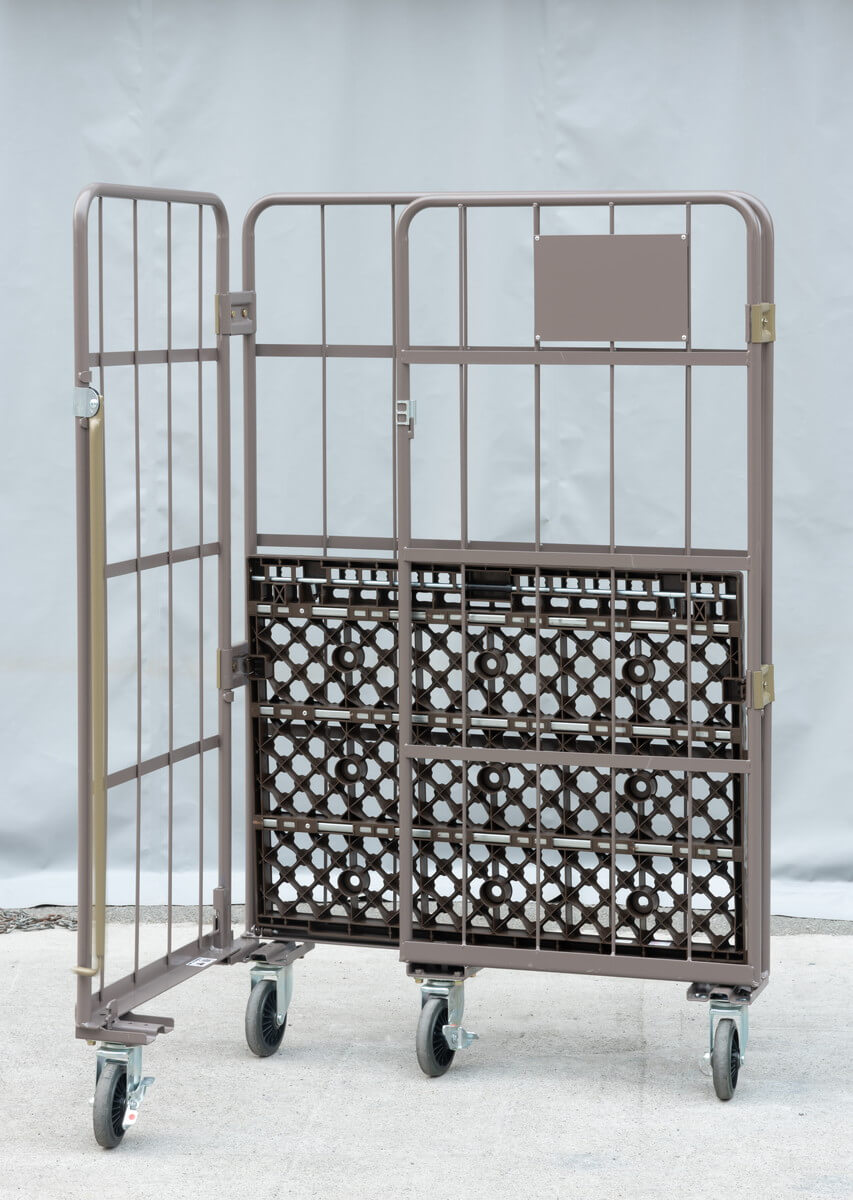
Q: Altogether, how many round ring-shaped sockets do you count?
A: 9